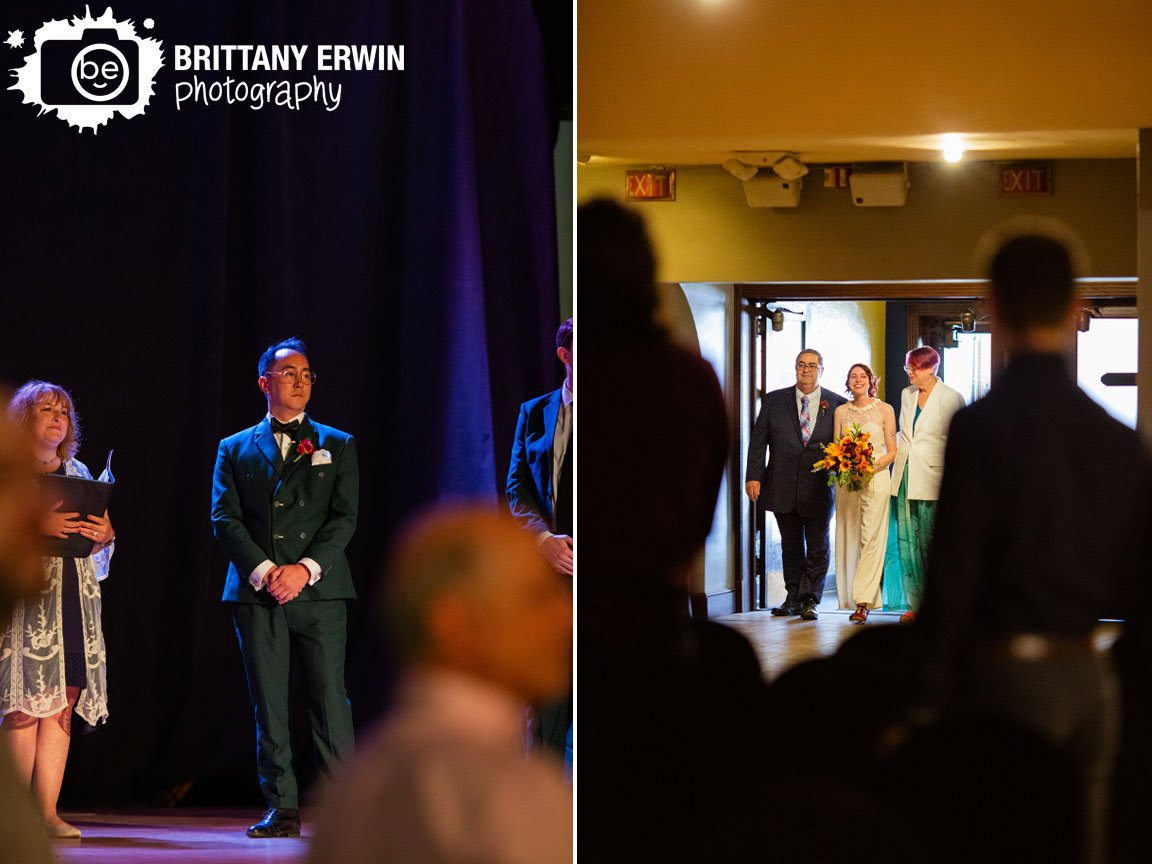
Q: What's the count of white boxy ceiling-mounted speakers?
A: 2